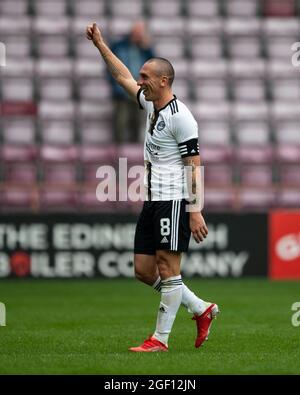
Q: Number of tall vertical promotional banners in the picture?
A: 0